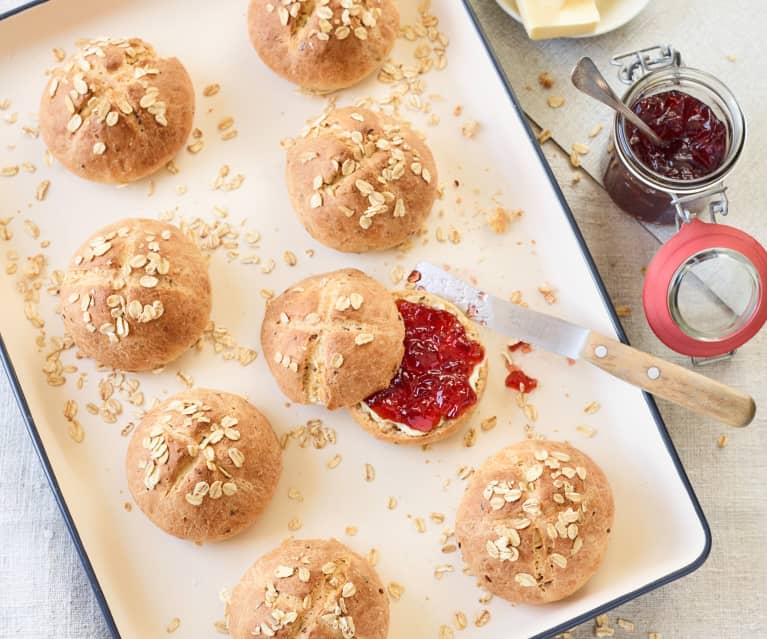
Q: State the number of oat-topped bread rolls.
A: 8